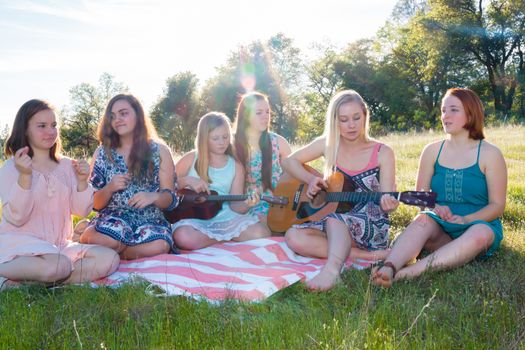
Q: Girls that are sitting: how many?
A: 6